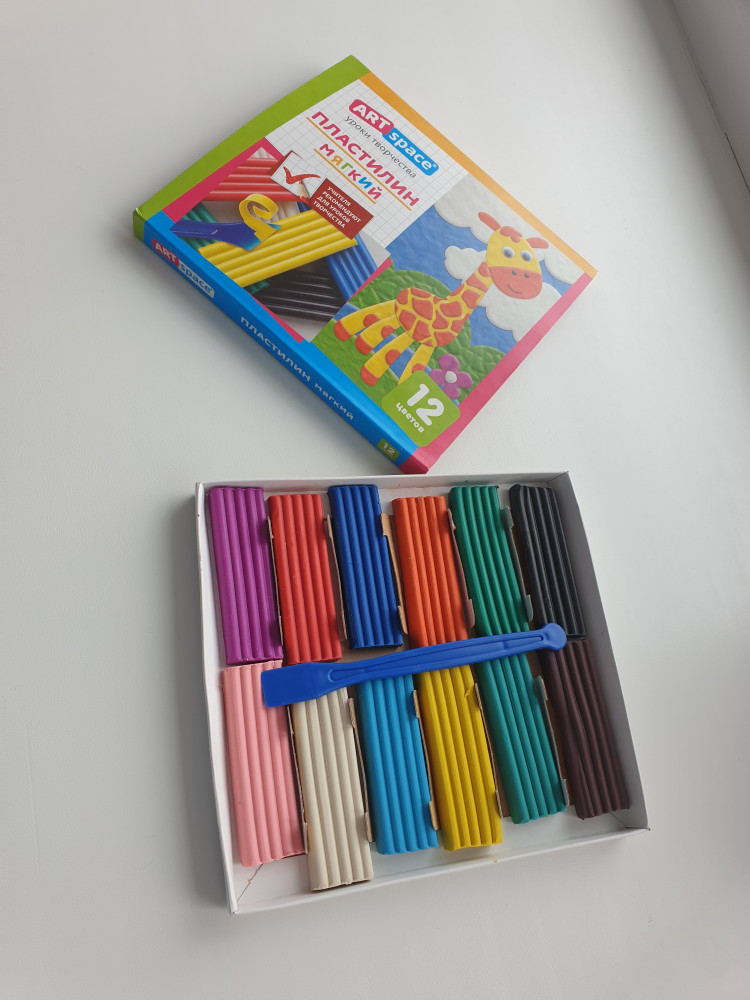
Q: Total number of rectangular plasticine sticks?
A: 12